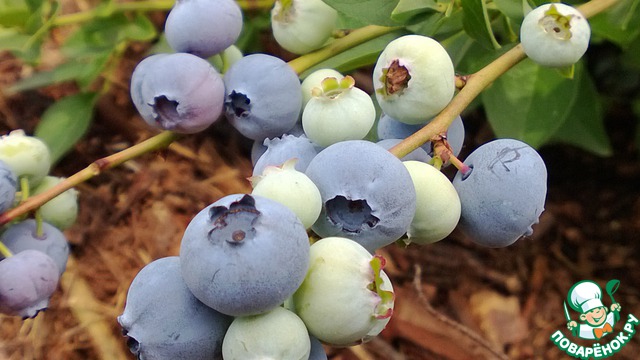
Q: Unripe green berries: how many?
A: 12